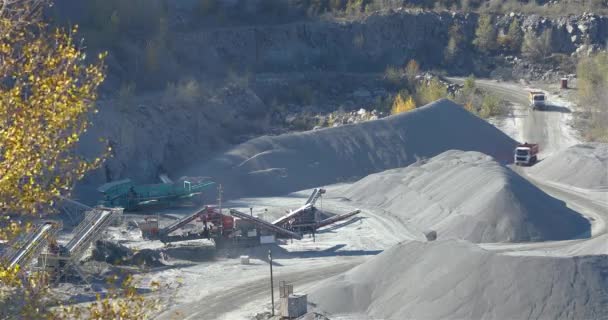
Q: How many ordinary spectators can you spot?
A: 0